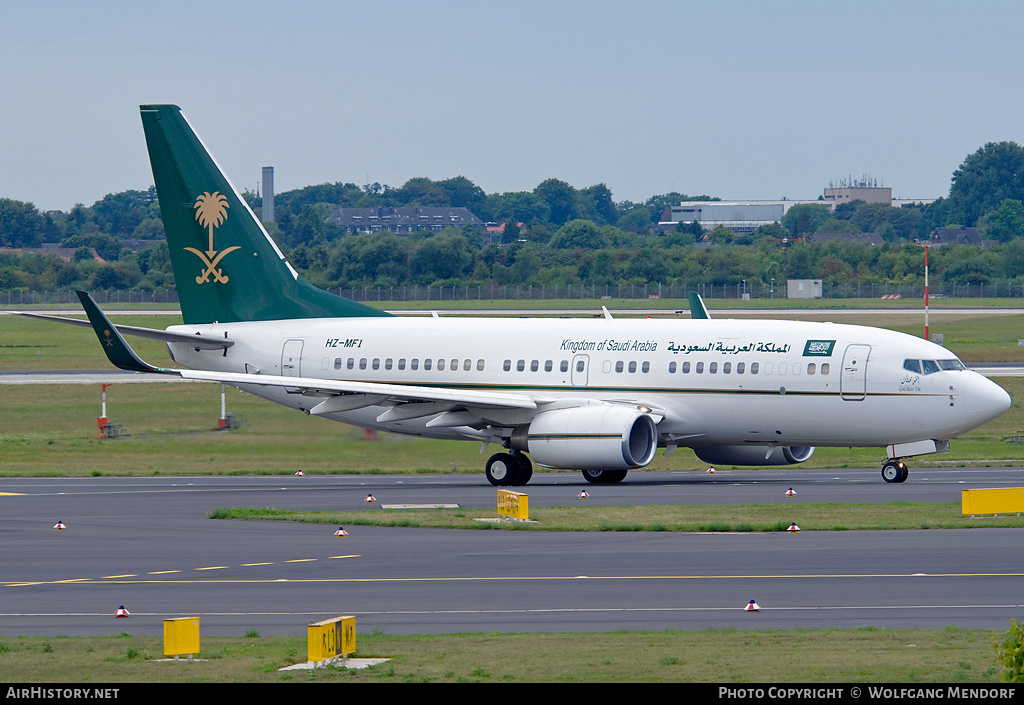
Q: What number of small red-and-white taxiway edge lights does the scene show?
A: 10